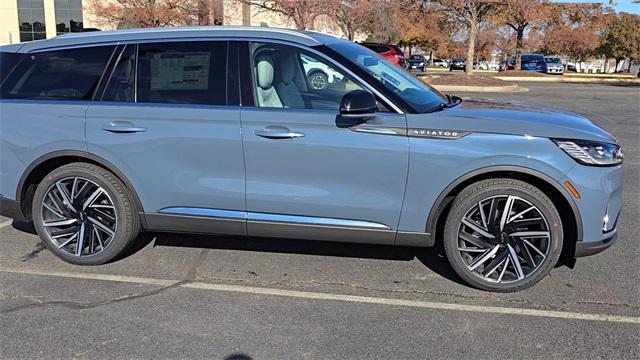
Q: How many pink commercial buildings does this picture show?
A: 0